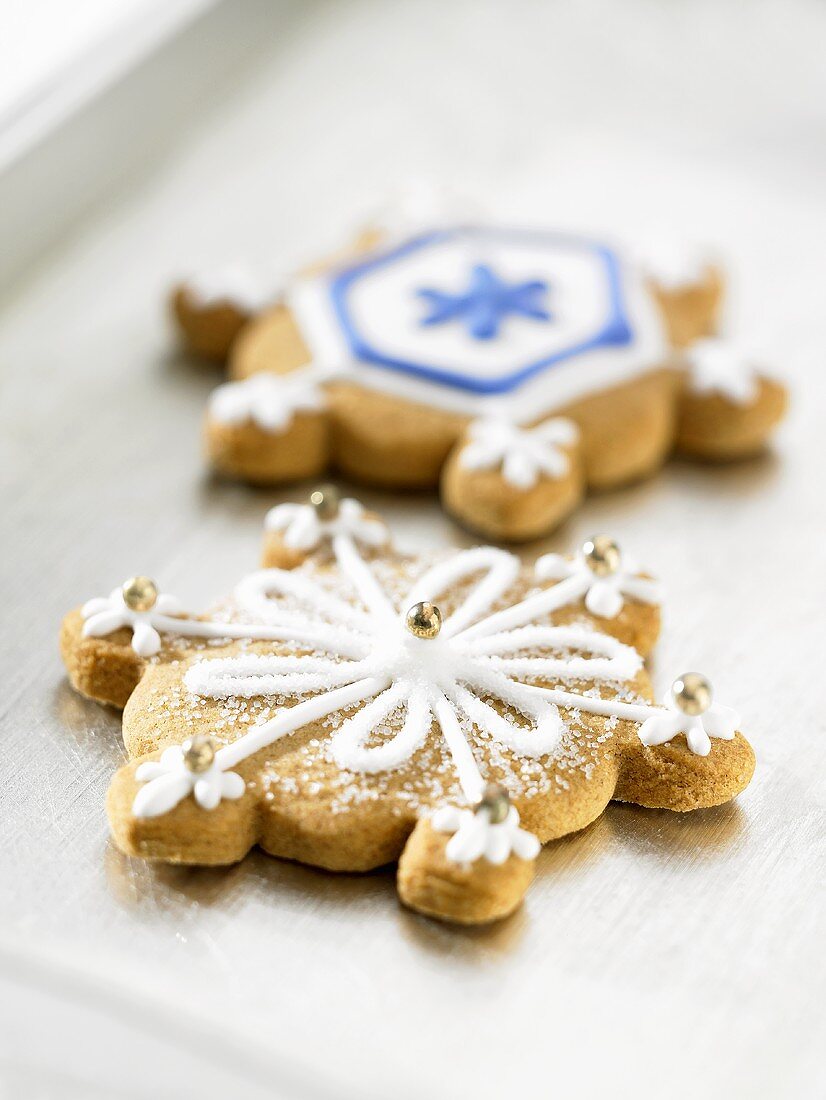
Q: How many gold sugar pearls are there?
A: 7